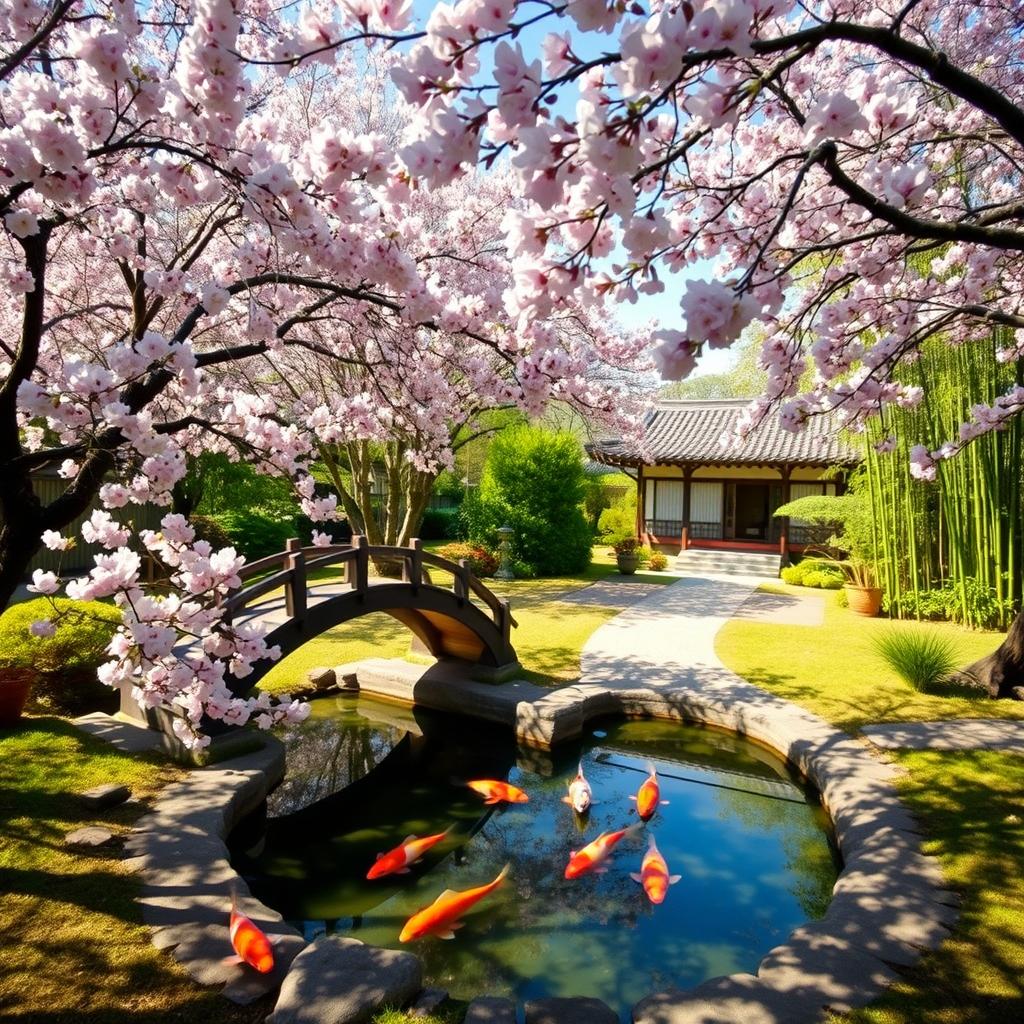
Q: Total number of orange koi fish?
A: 7